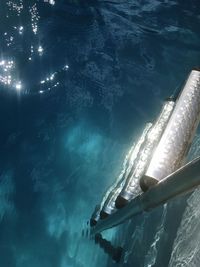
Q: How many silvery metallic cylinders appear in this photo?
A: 4